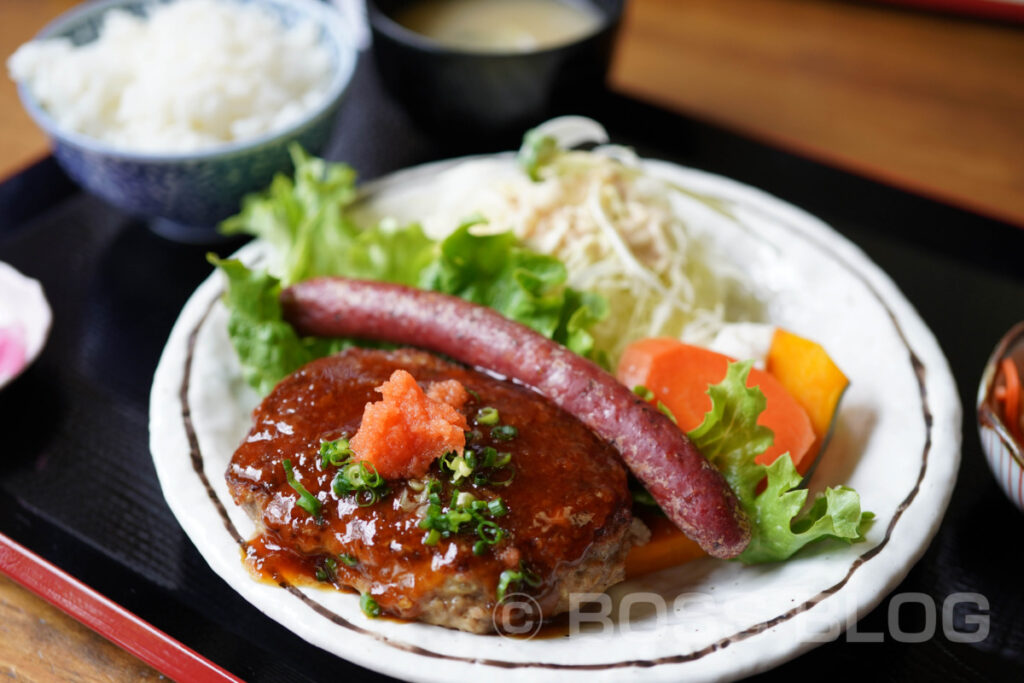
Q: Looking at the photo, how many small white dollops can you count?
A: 1